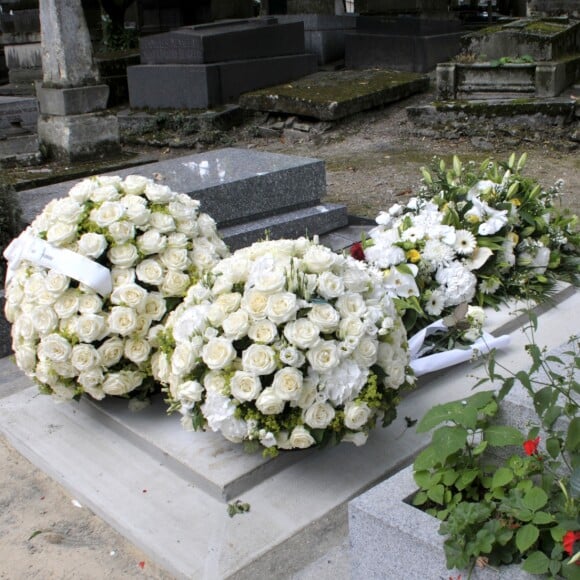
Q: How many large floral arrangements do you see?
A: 3